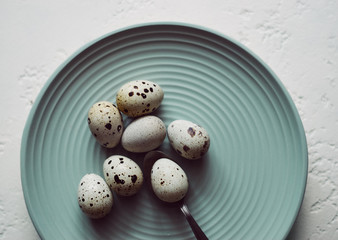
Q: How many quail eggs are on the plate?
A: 7